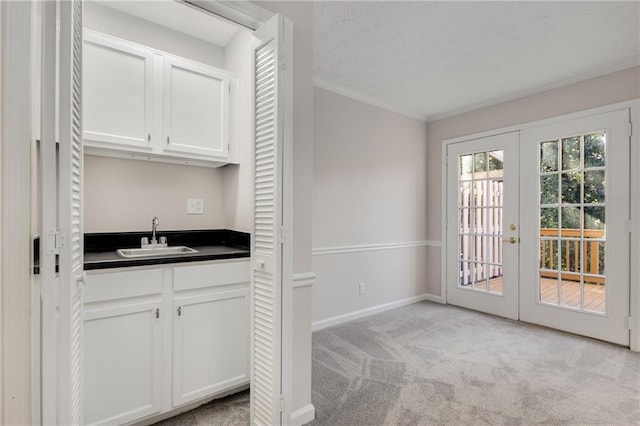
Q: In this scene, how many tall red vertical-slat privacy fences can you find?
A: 0